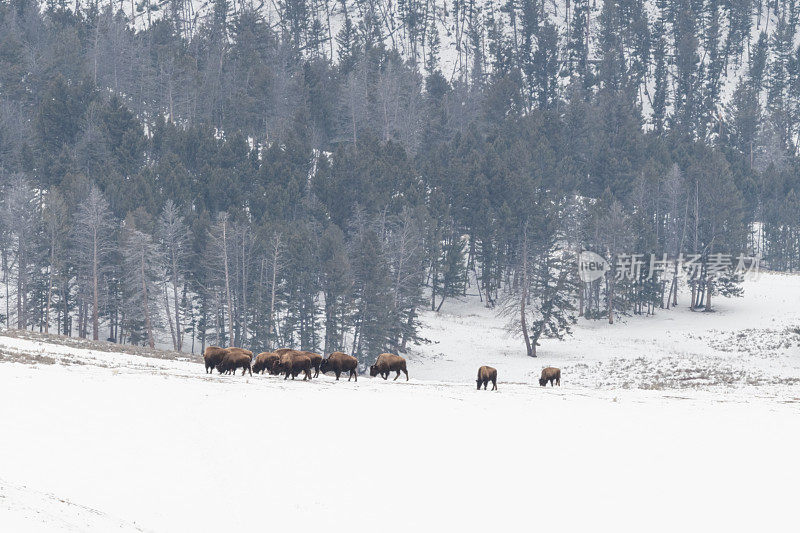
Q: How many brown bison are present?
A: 11